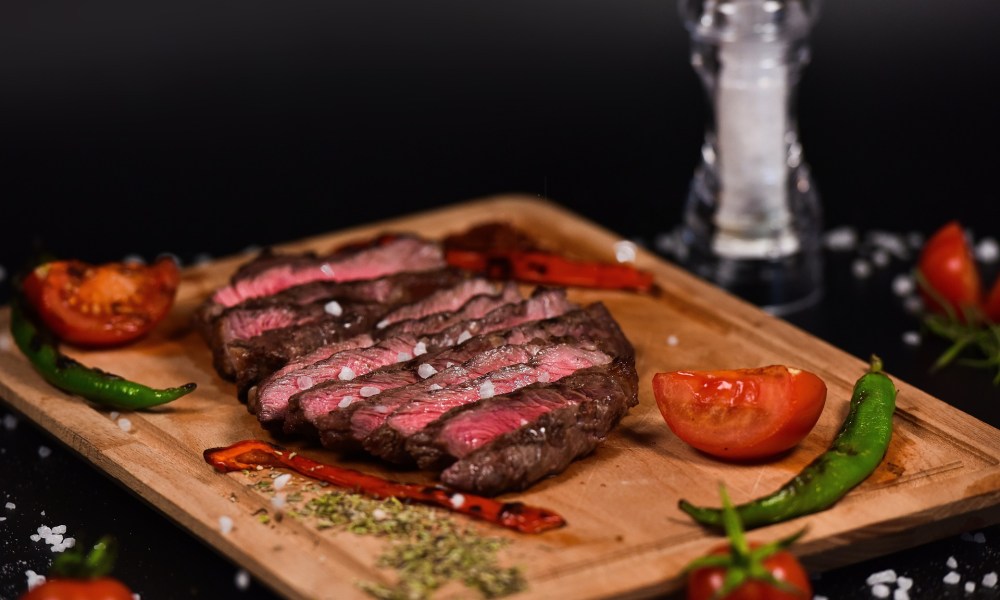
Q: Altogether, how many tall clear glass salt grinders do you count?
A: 1